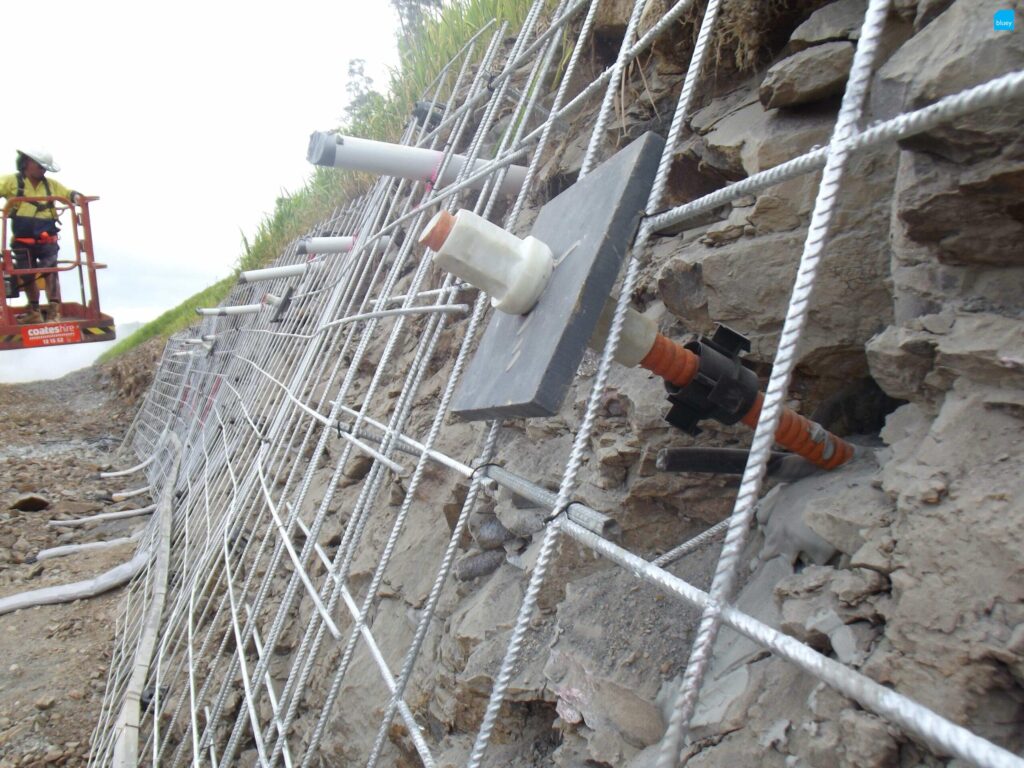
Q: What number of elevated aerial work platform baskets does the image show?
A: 1